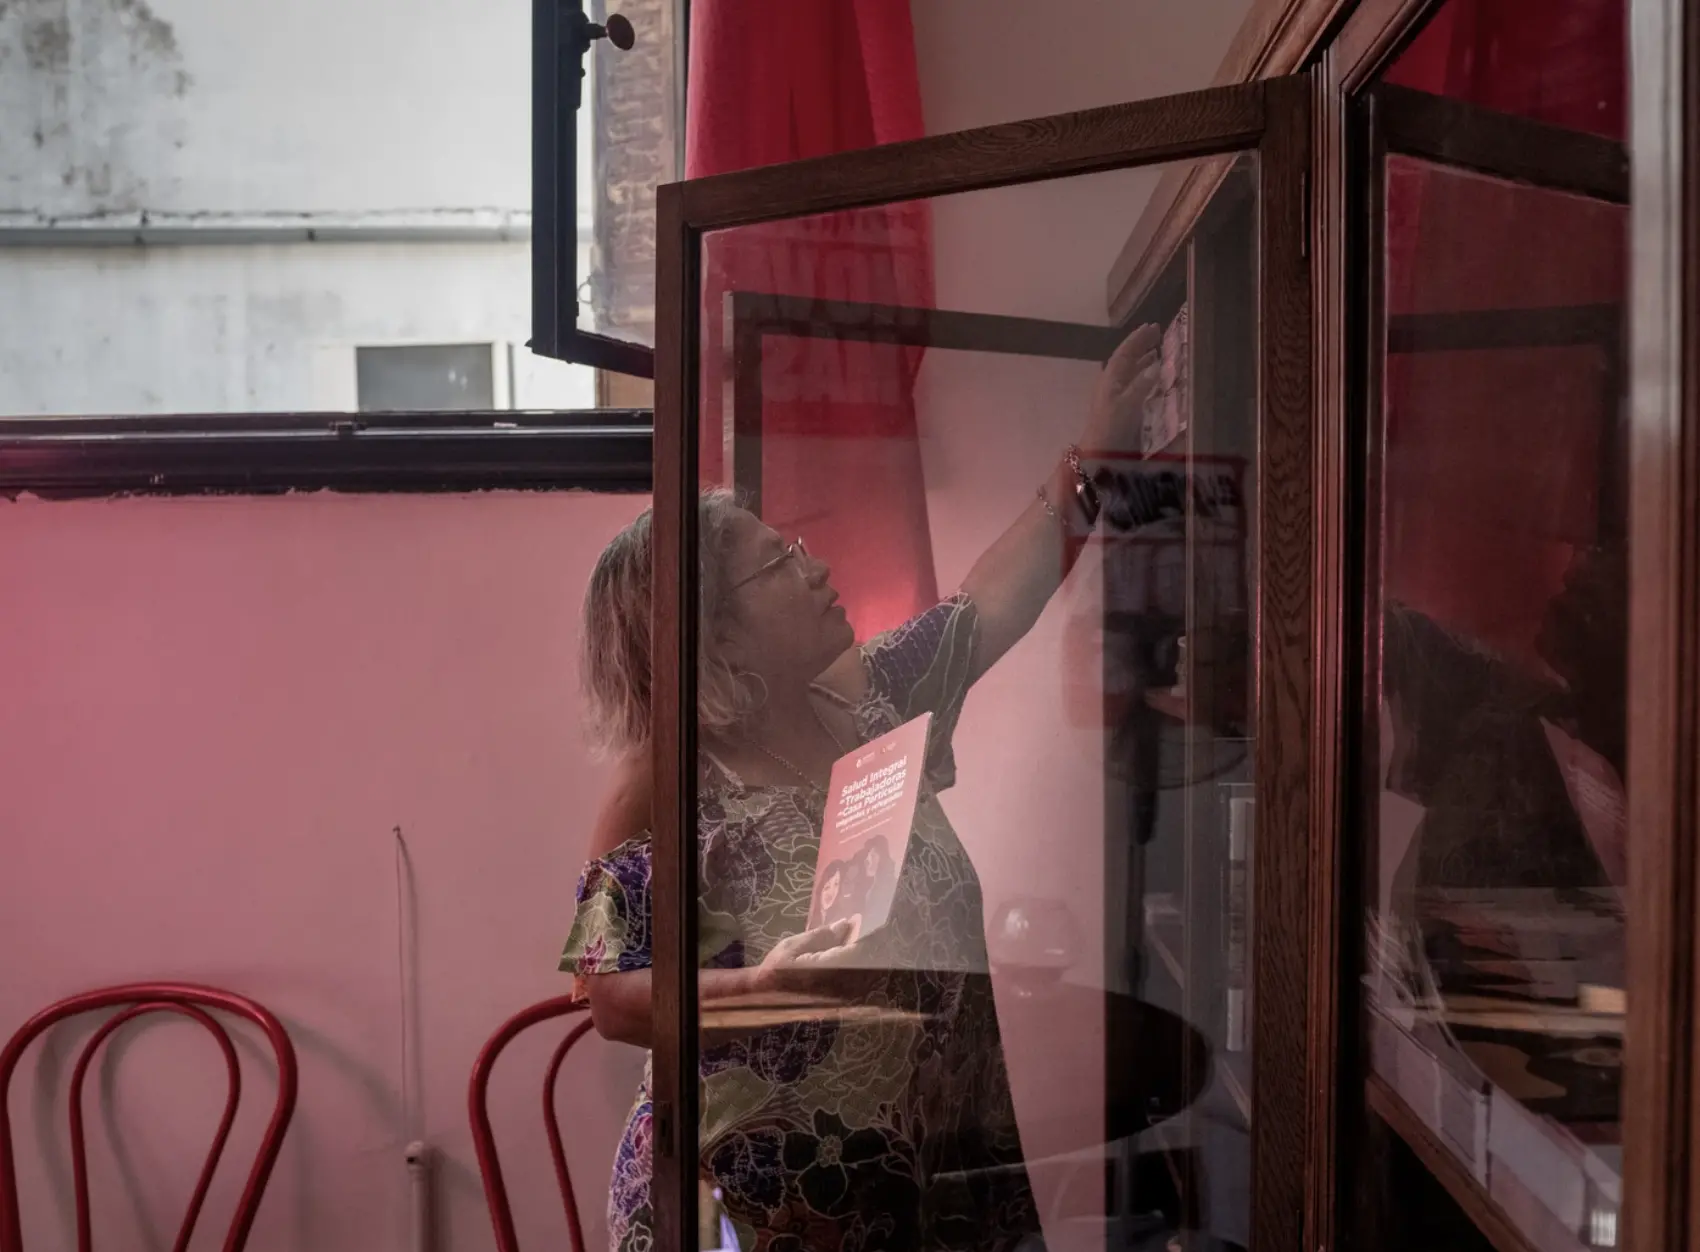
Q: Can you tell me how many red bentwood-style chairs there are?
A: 2